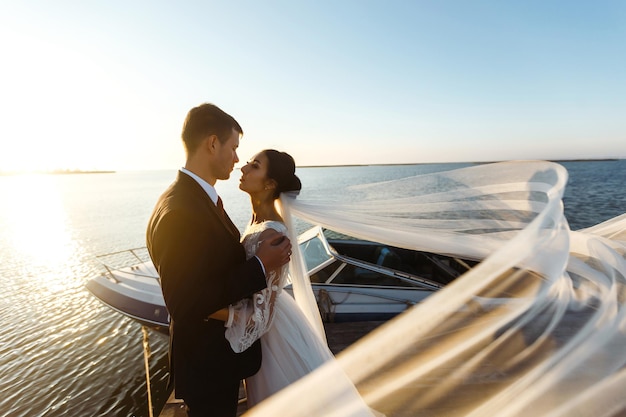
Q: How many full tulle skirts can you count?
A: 1